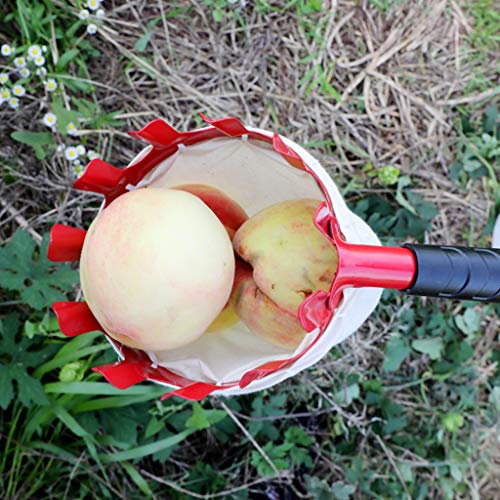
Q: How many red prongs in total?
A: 11